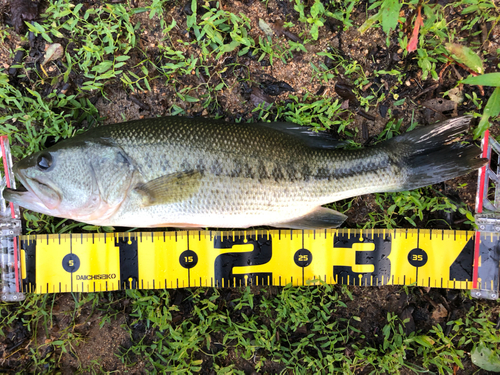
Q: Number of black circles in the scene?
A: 4